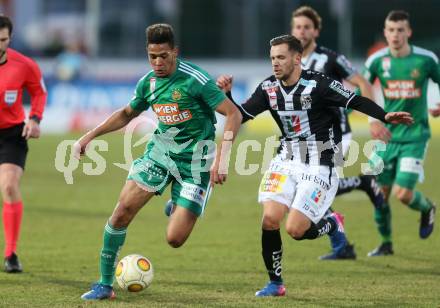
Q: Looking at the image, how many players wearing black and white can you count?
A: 2